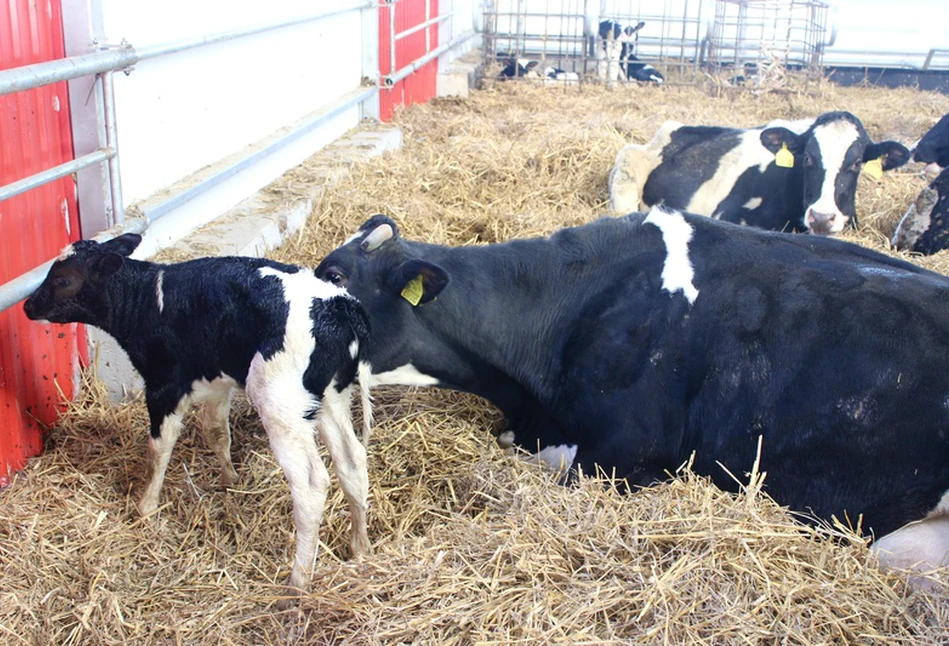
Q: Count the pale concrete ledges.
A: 2